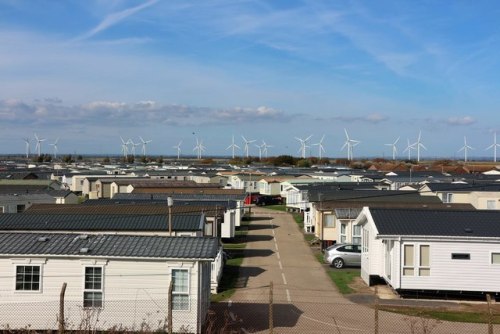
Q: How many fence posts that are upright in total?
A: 5